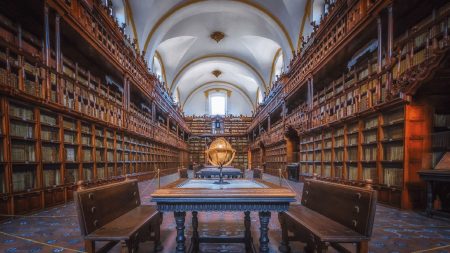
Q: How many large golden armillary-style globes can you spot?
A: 1